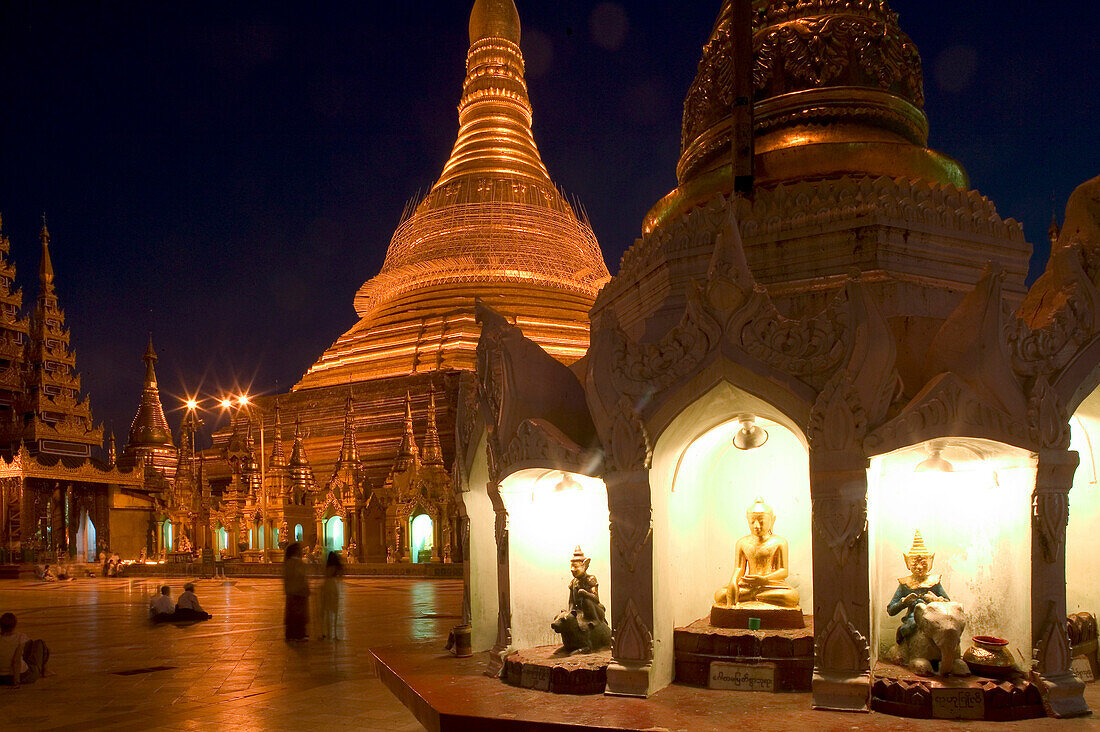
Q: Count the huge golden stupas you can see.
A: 2